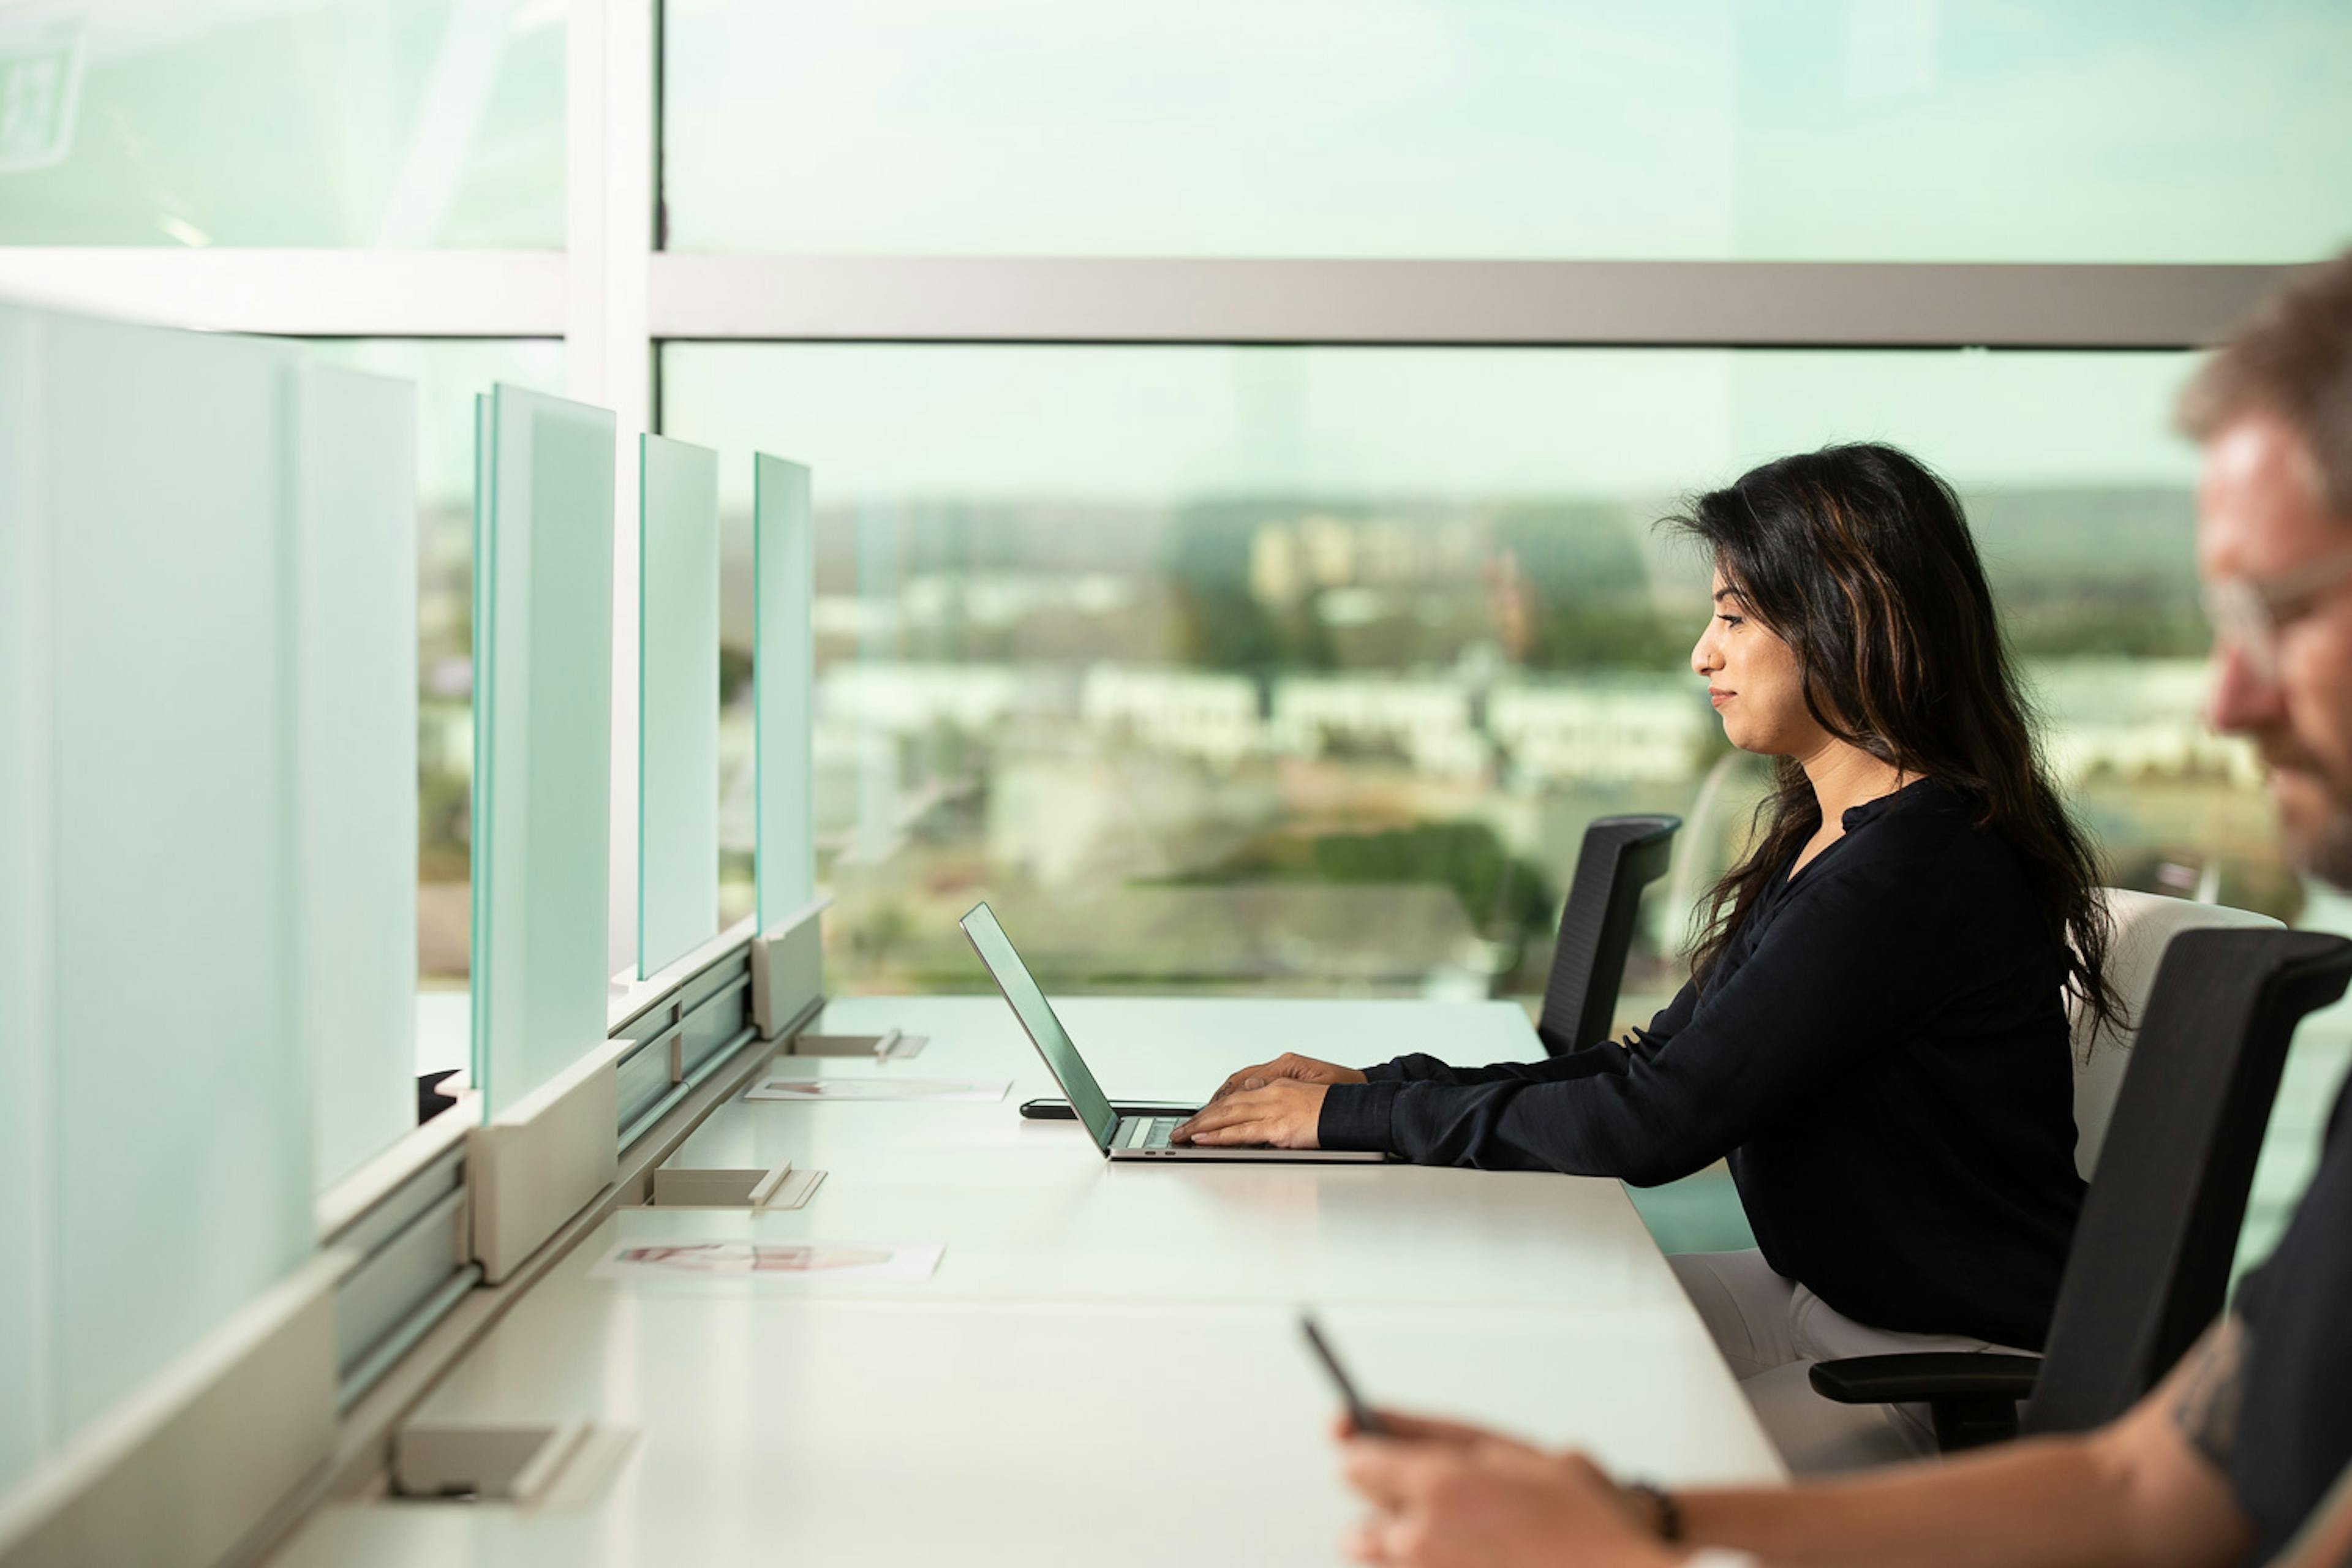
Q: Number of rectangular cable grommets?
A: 3